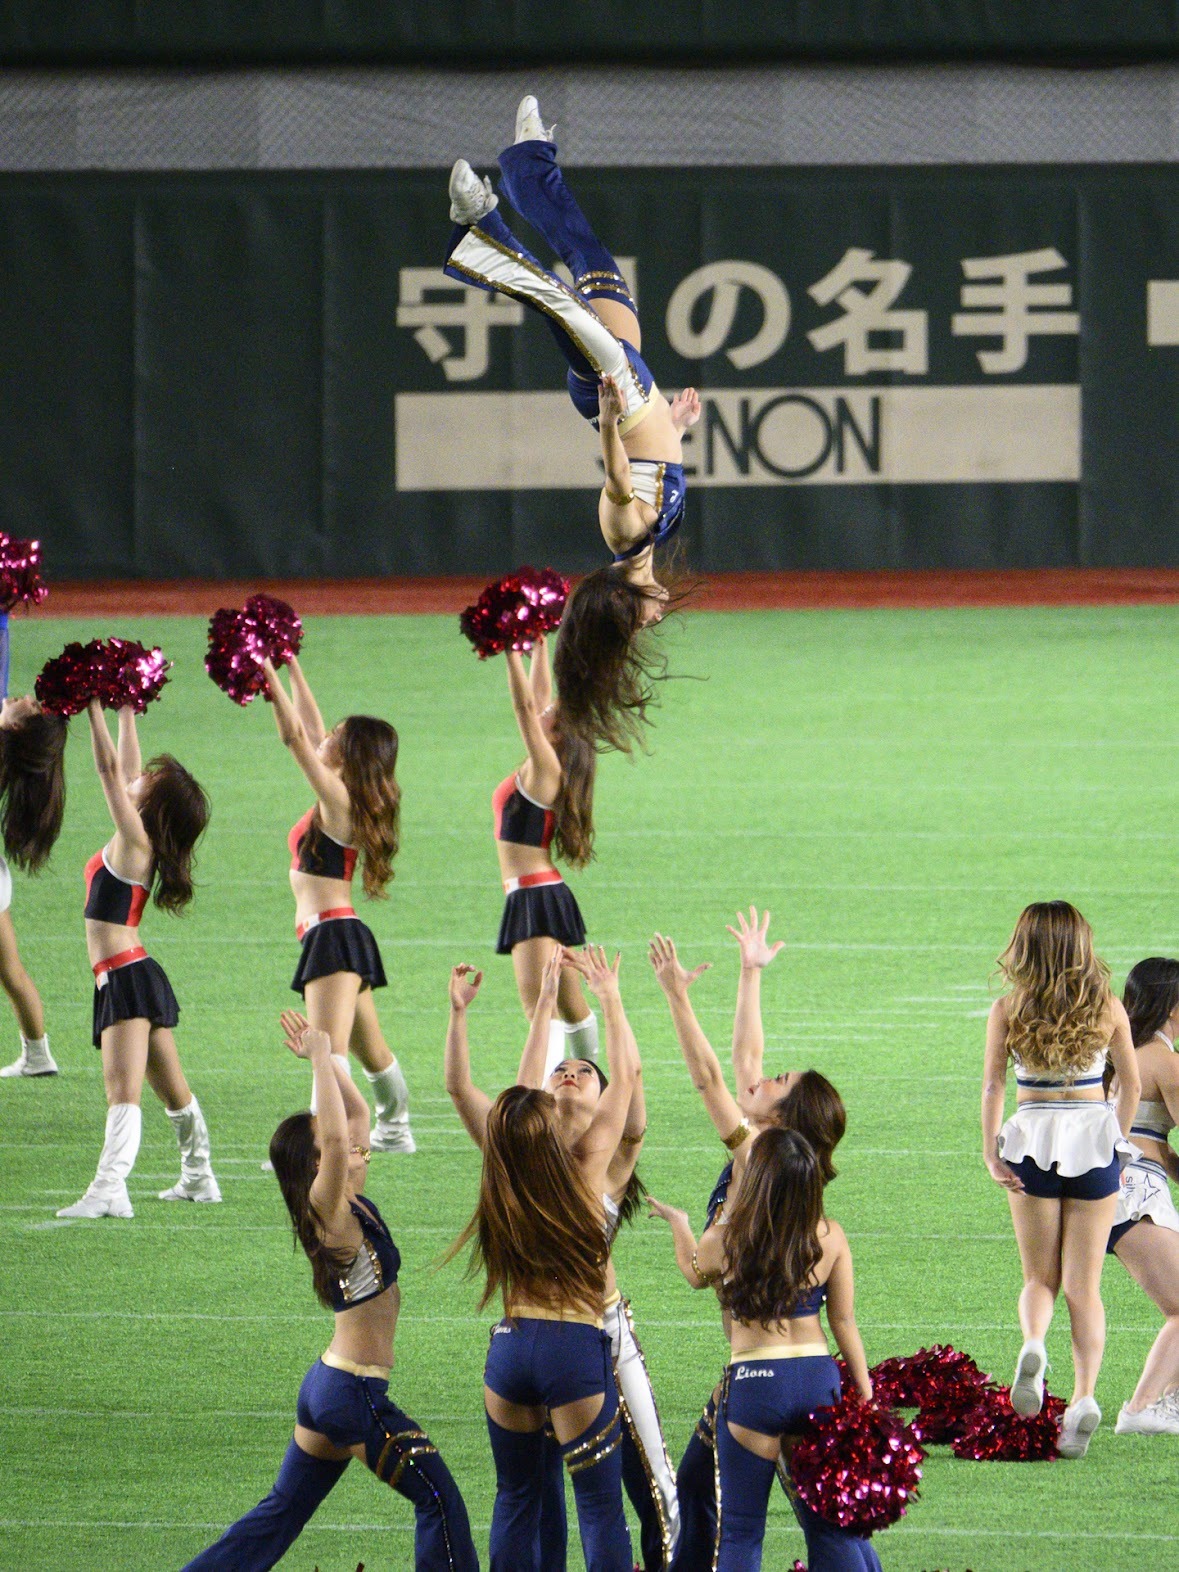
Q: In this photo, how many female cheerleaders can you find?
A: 12